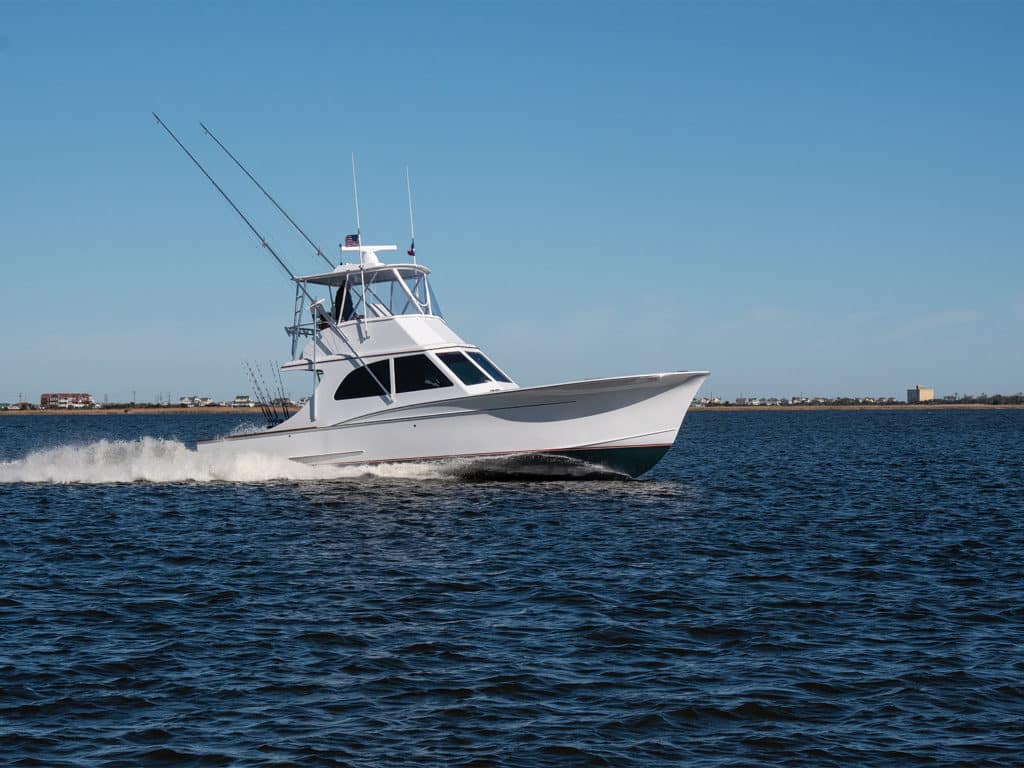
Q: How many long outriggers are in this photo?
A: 2